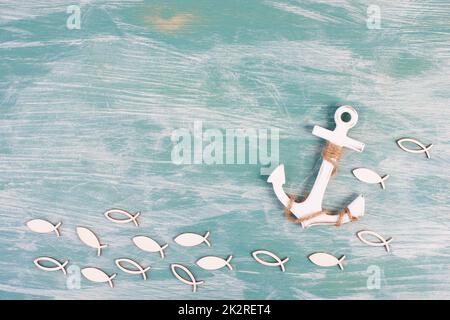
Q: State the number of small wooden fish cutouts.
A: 15